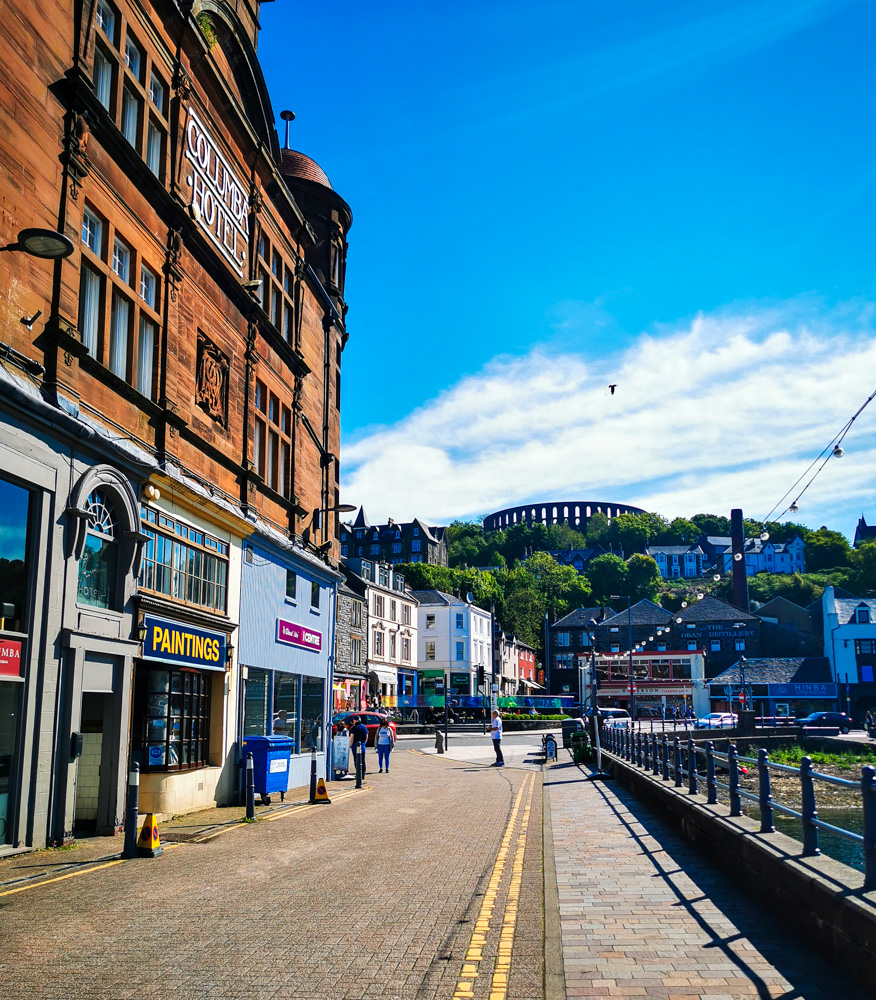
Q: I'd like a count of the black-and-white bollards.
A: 4